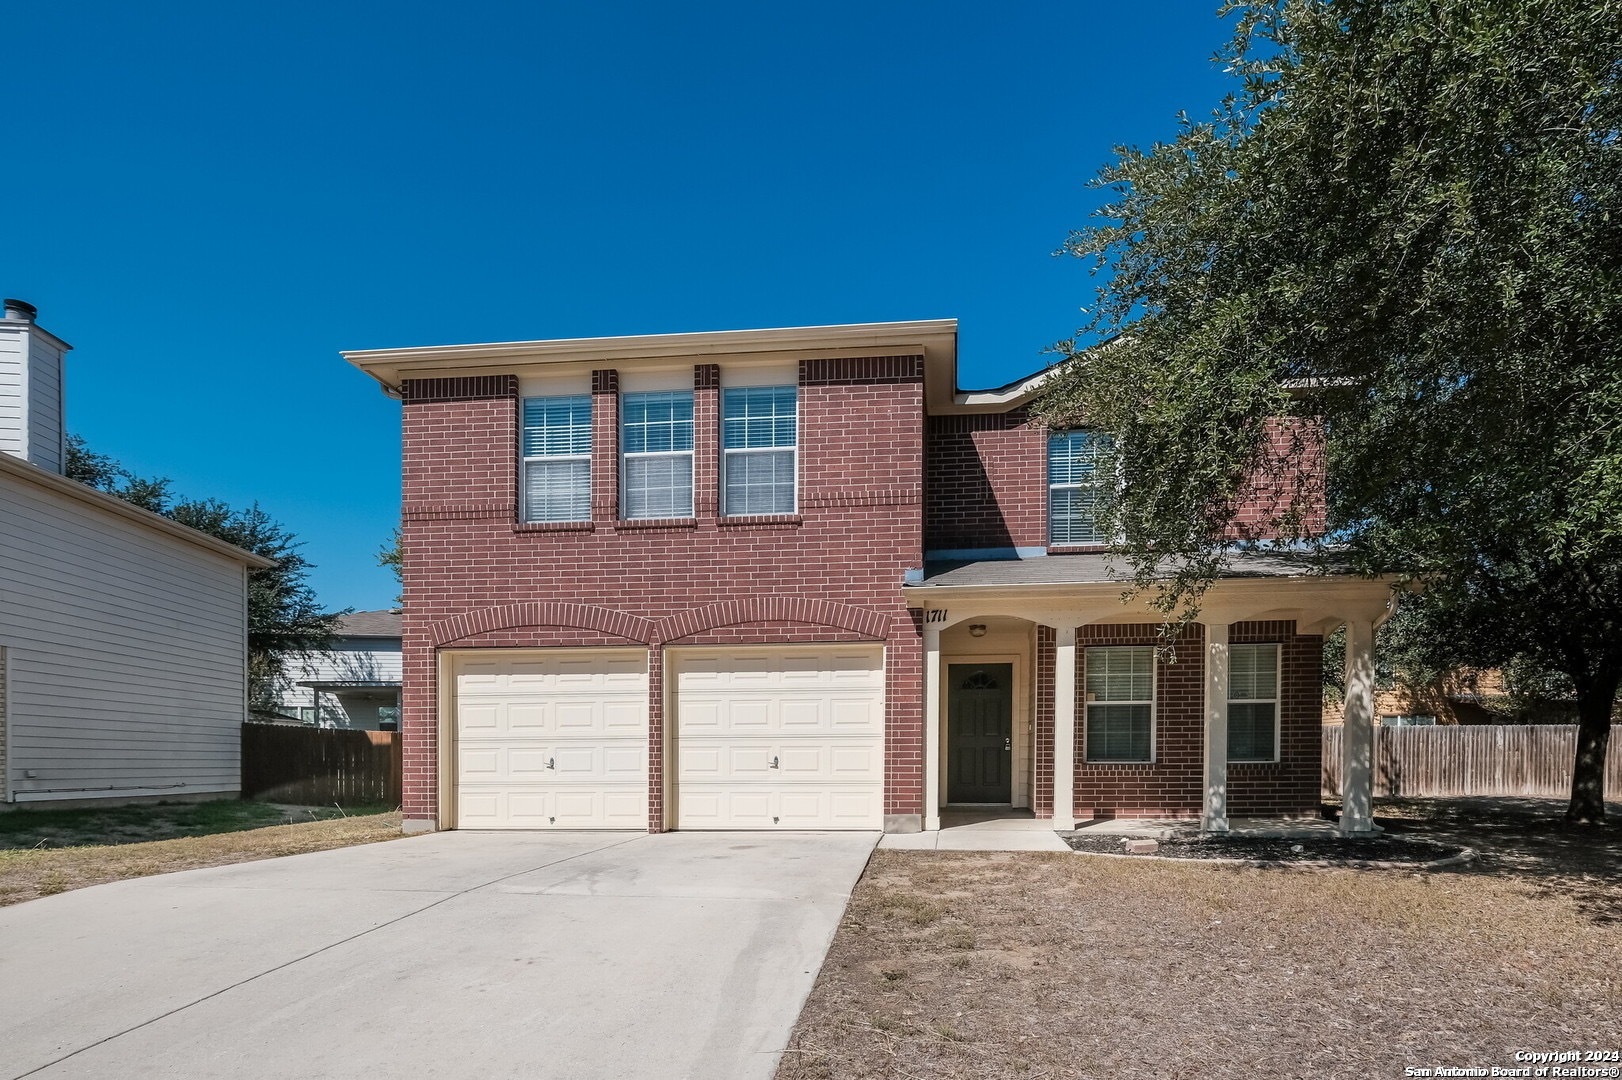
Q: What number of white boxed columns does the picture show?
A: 4